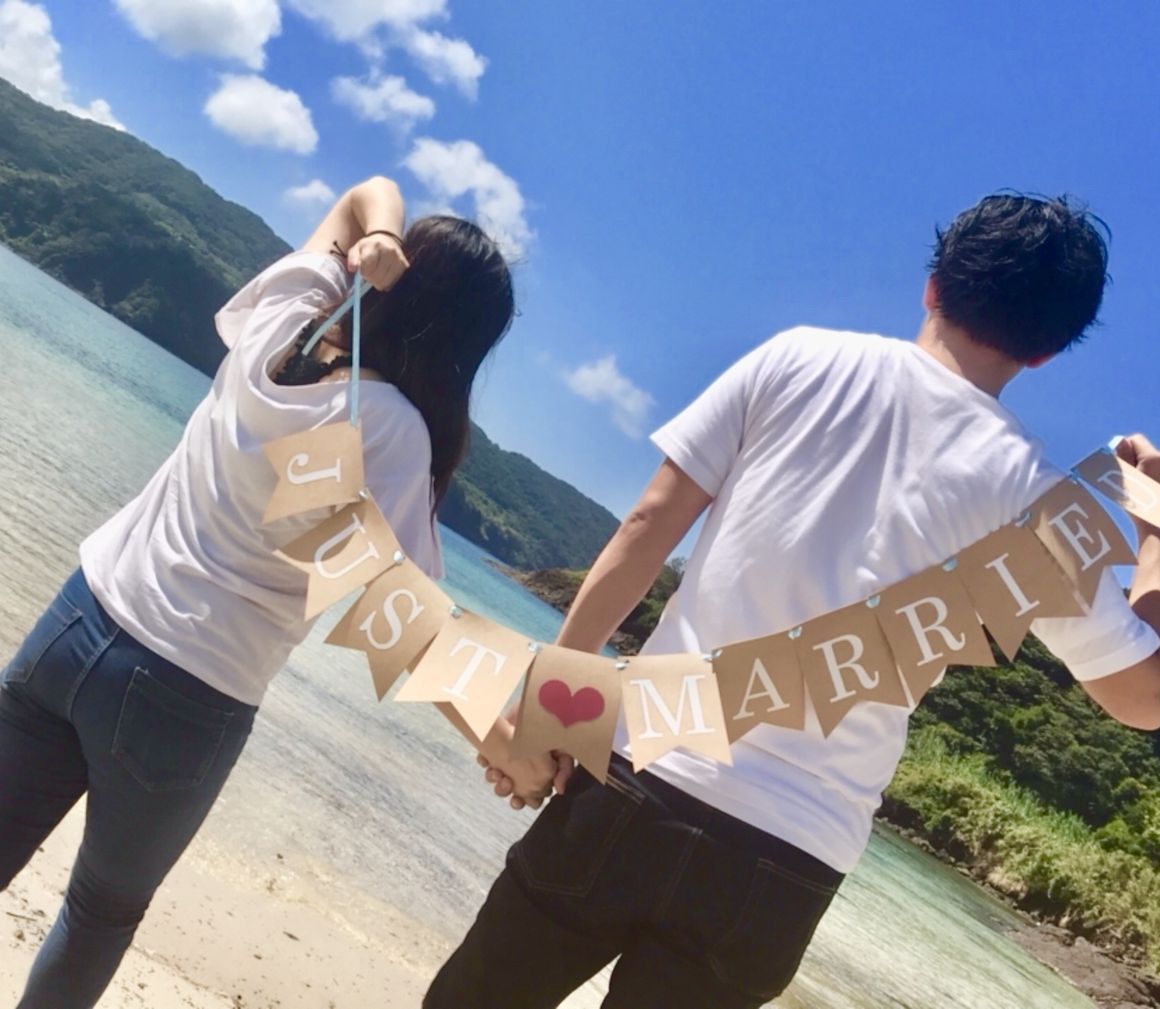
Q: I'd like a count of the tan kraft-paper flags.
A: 12